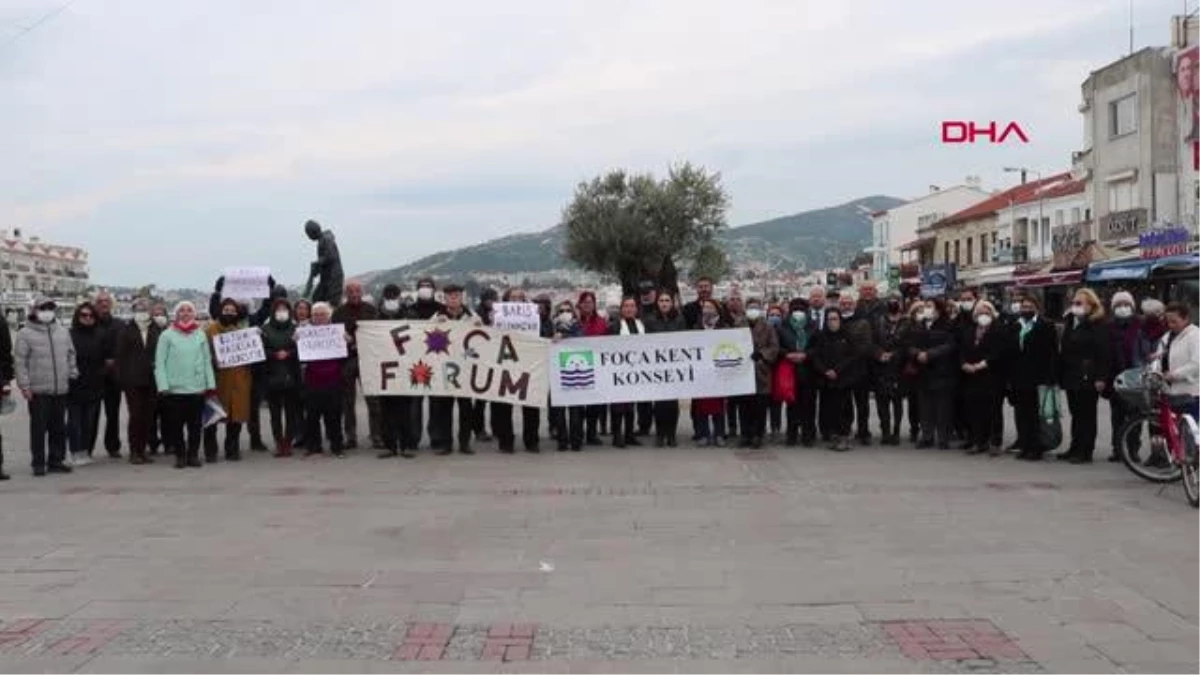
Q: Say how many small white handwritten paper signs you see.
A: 4